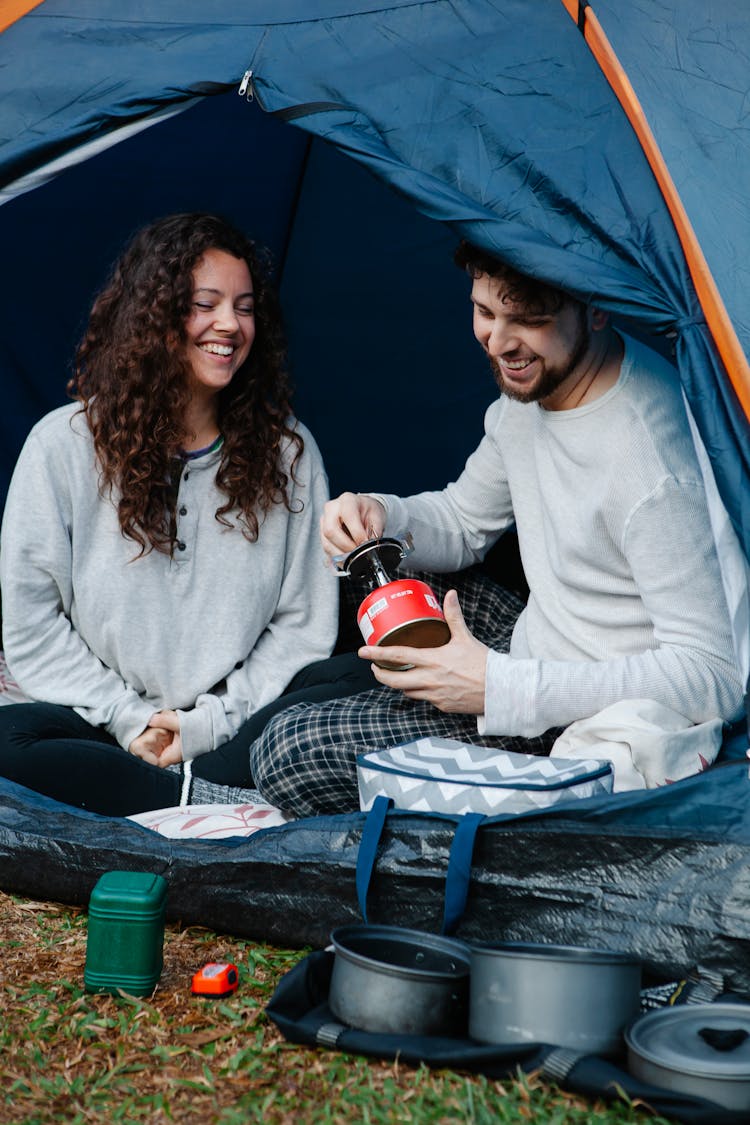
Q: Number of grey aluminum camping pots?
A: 3